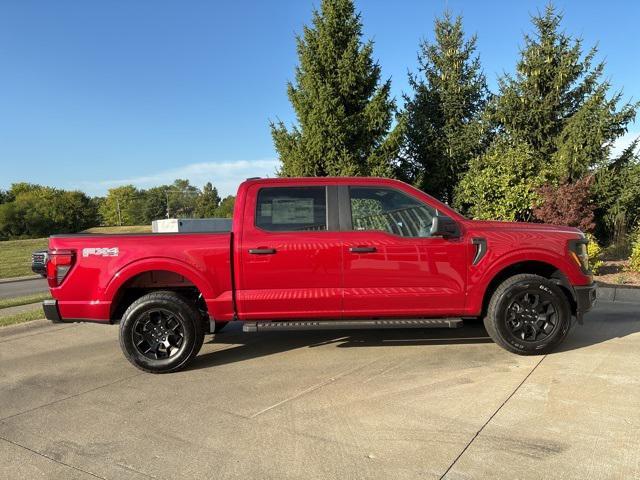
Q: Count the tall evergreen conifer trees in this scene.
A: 3